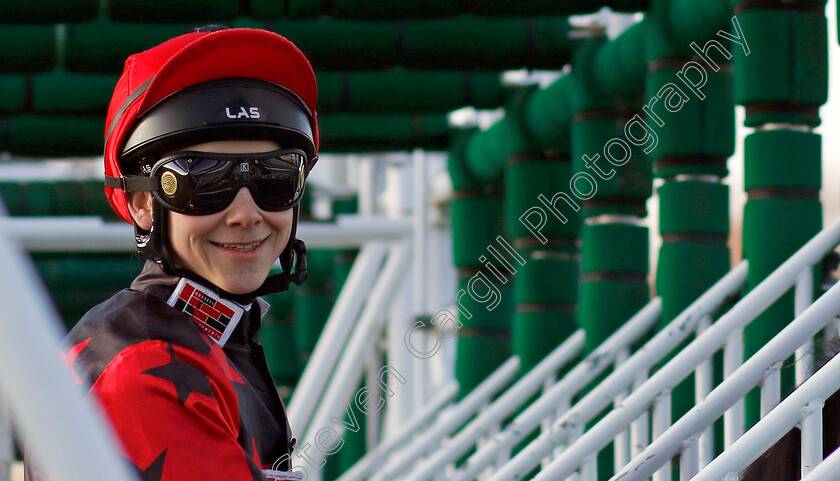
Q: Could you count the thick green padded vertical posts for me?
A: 5